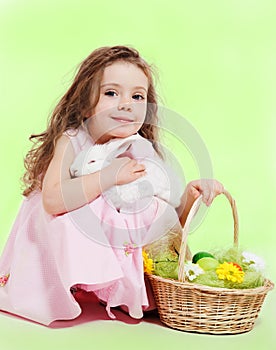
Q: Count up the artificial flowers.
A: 4